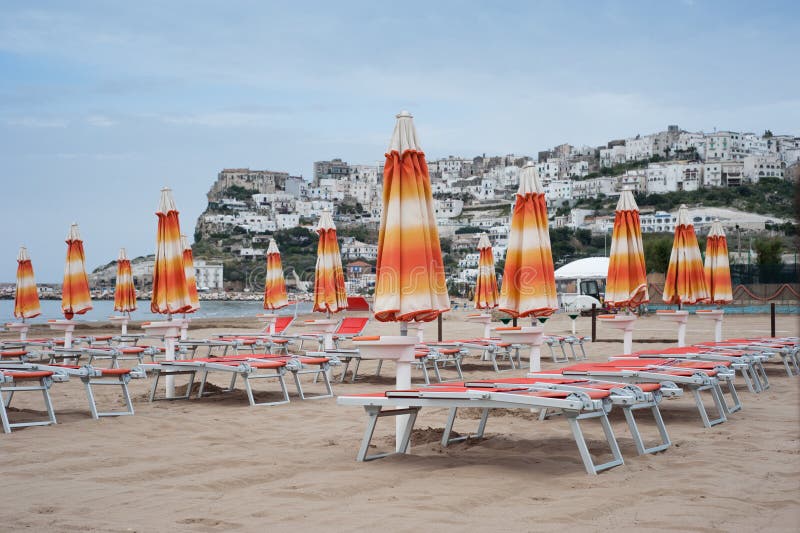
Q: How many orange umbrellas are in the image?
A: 13